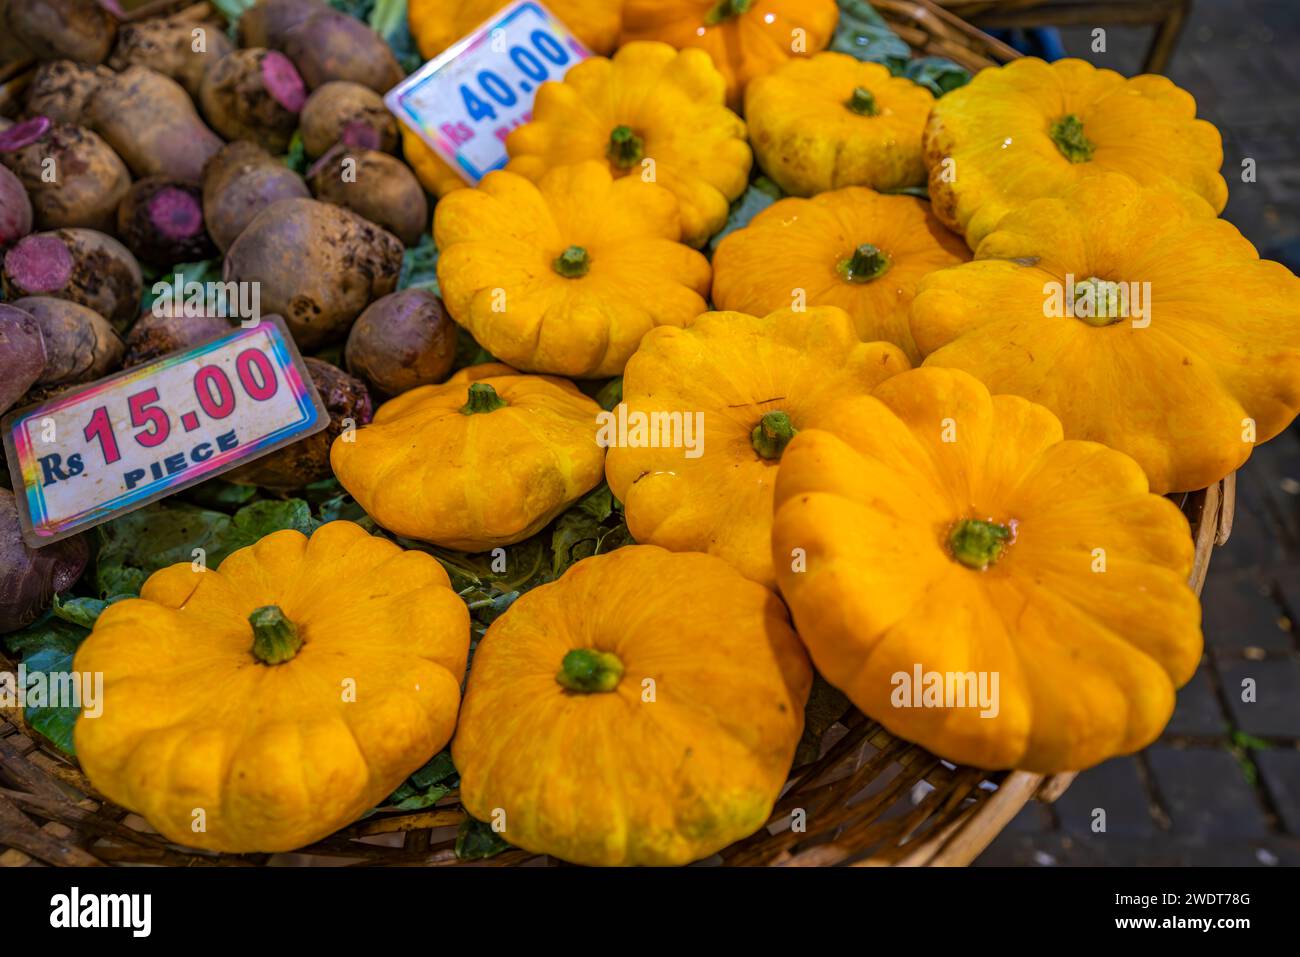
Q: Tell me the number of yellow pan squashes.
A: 14